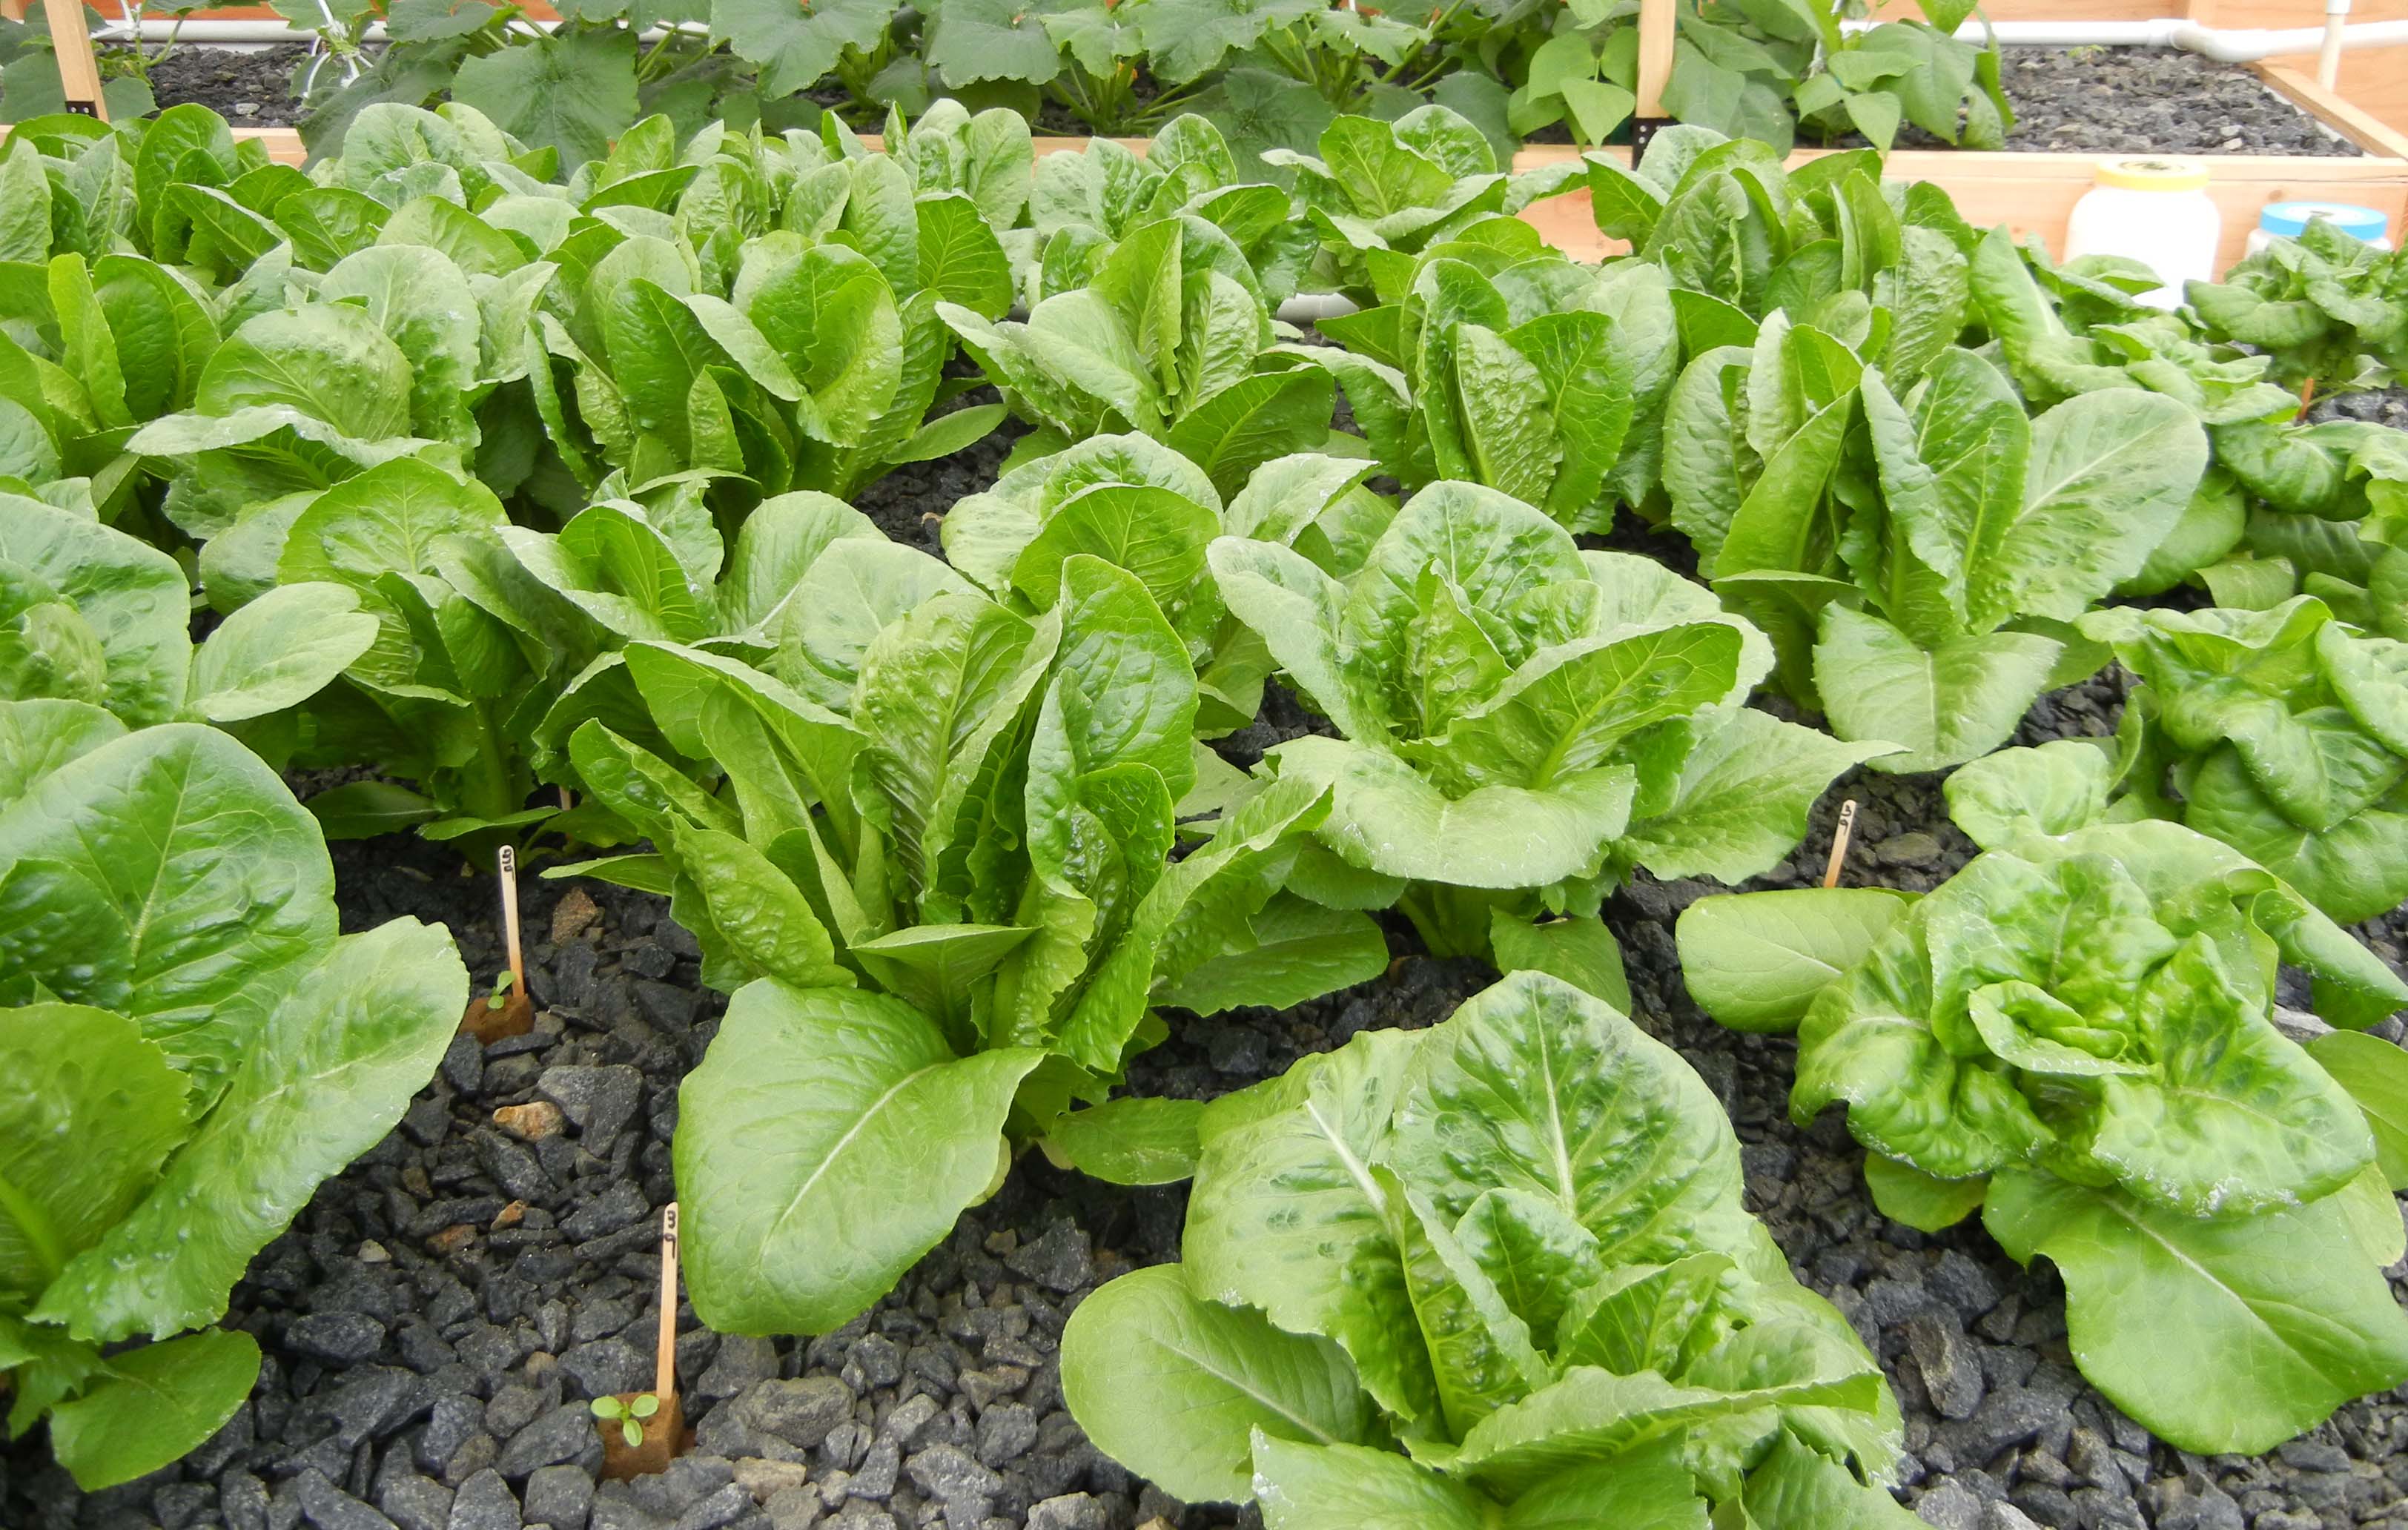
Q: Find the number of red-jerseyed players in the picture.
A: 0